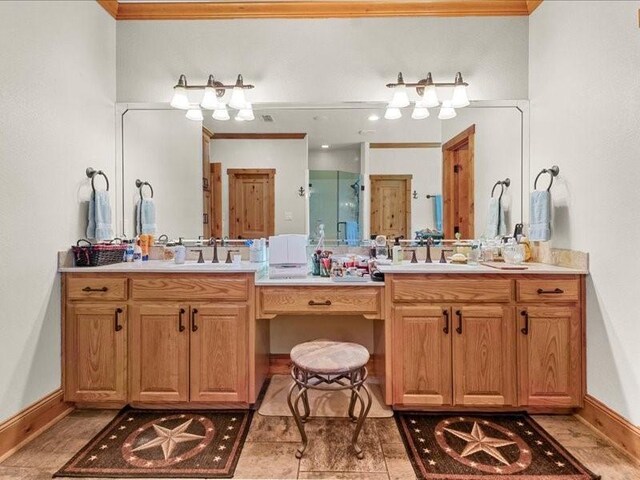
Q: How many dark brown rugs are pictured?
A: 2